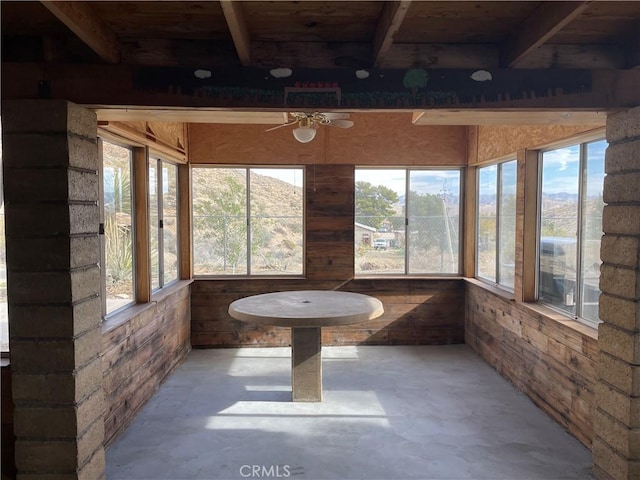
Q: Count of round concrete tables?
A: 1